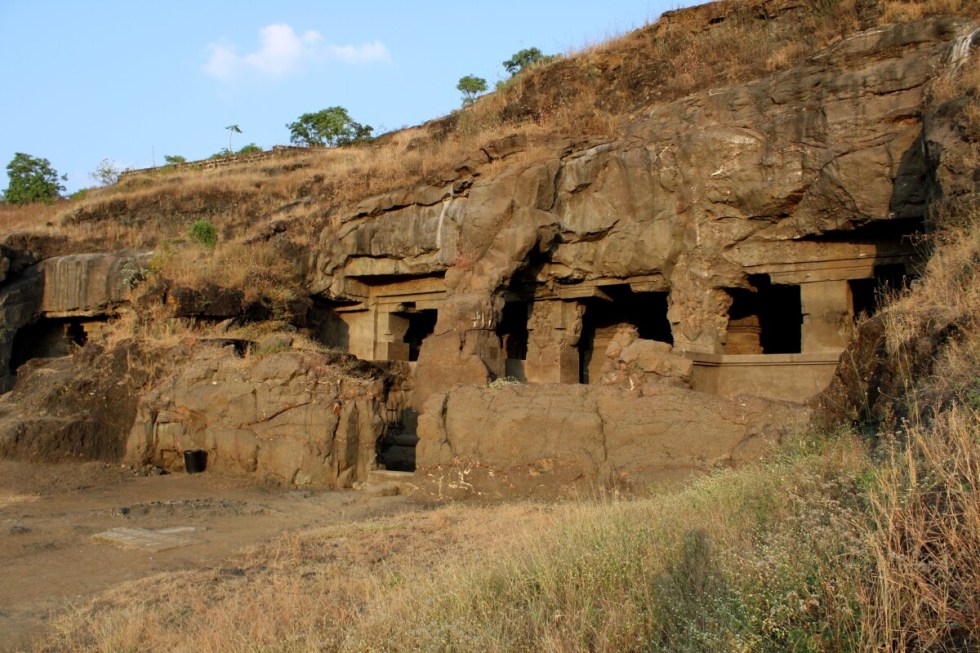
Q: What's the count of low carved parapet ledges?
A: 1